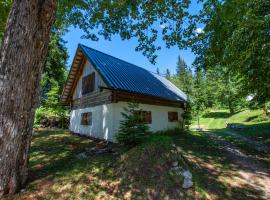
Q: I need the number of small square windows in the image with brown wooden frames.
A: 3